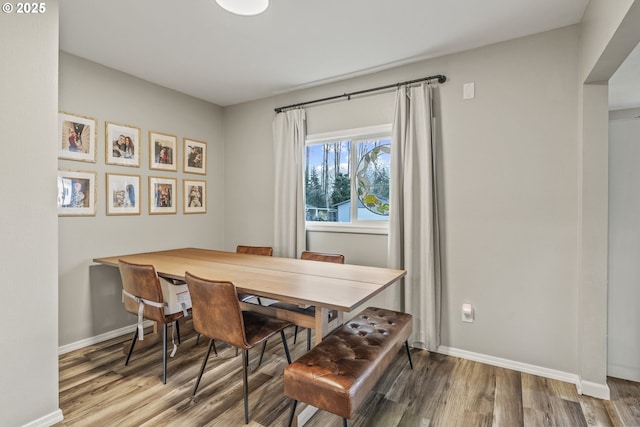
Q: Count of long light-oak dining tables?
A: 1